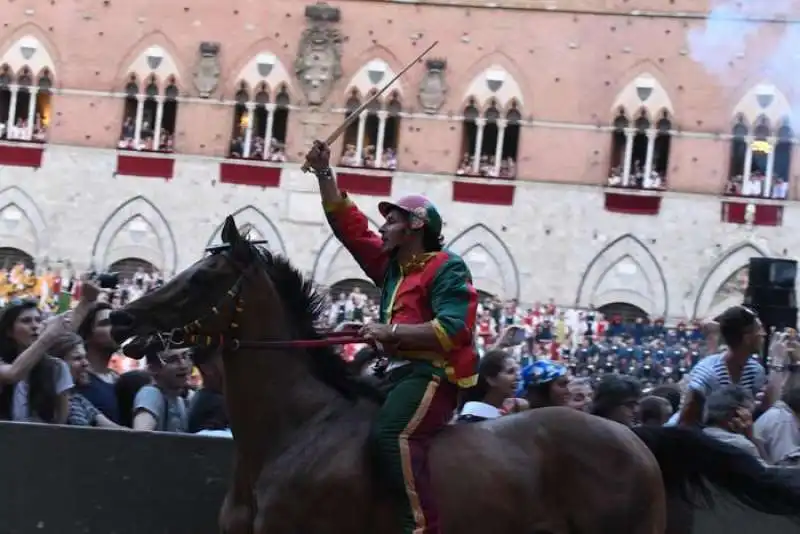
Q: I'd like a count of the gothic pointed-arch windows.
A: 7